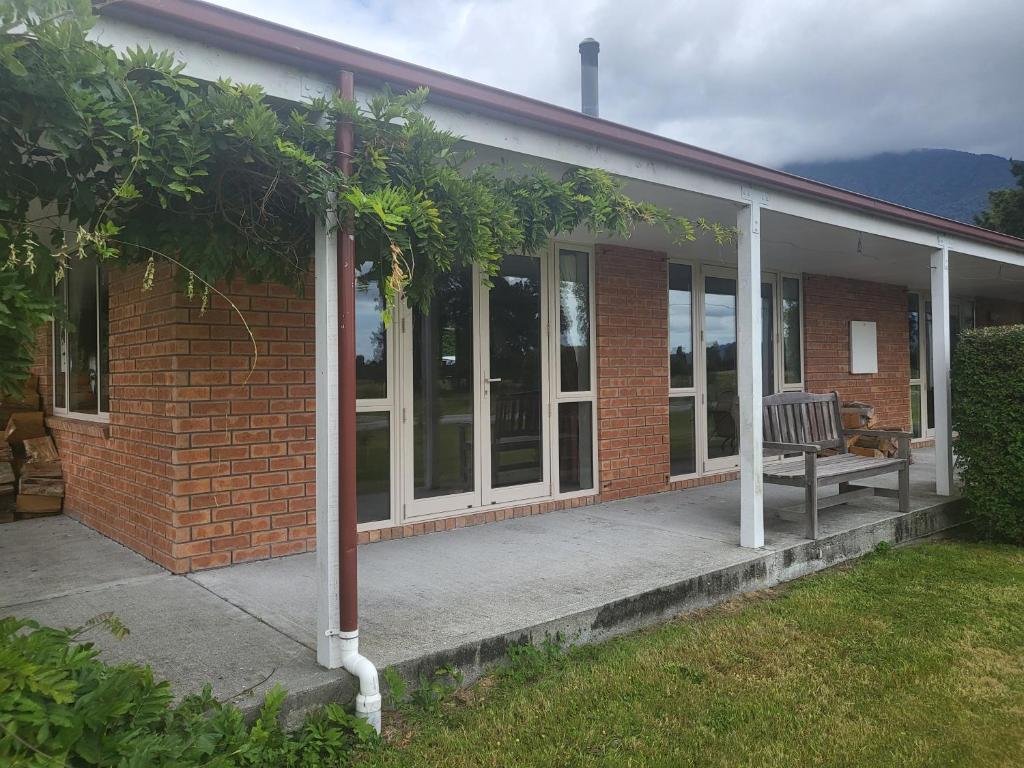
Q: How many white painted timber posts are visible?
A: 3